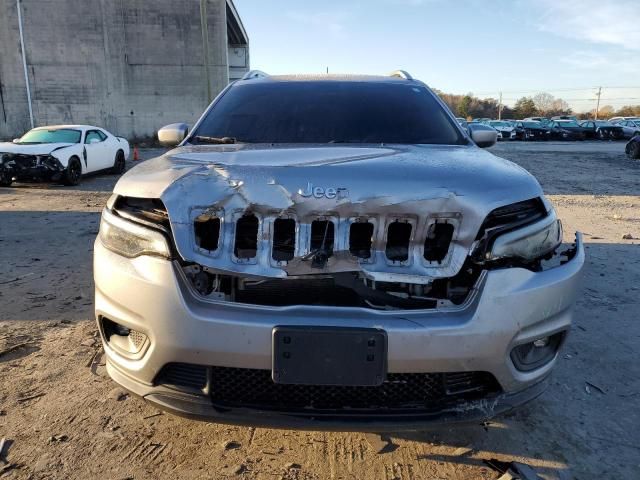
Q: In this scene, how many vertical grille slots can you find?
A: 7